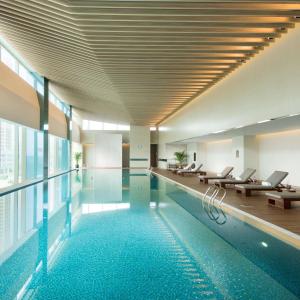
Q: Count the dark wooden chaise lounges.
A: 6